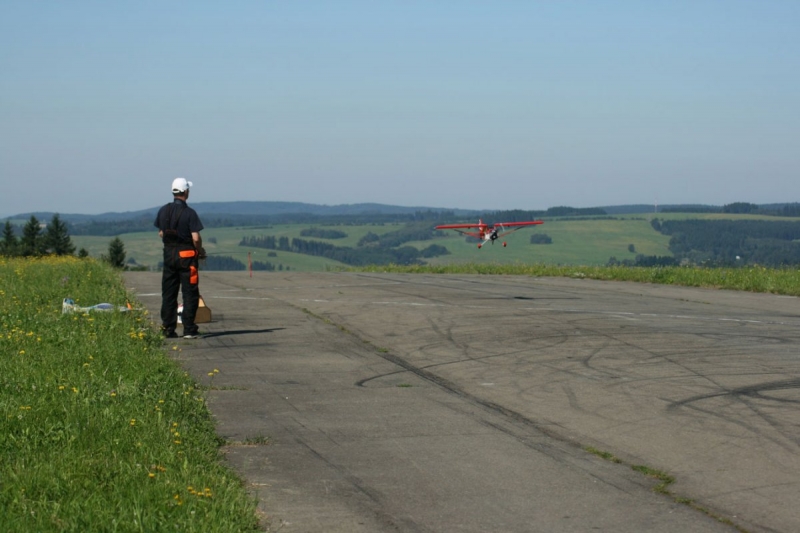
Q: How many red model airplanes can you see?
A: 1